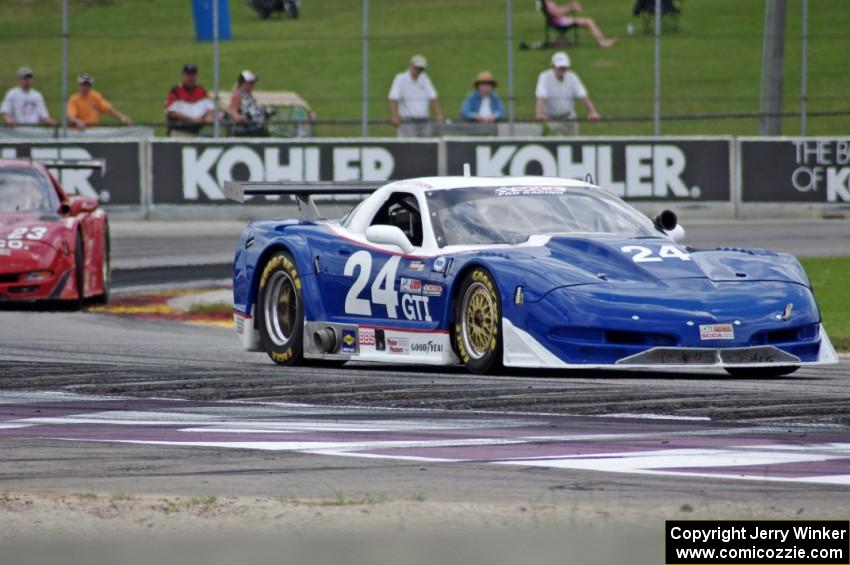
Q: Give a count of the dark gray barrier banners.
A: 4